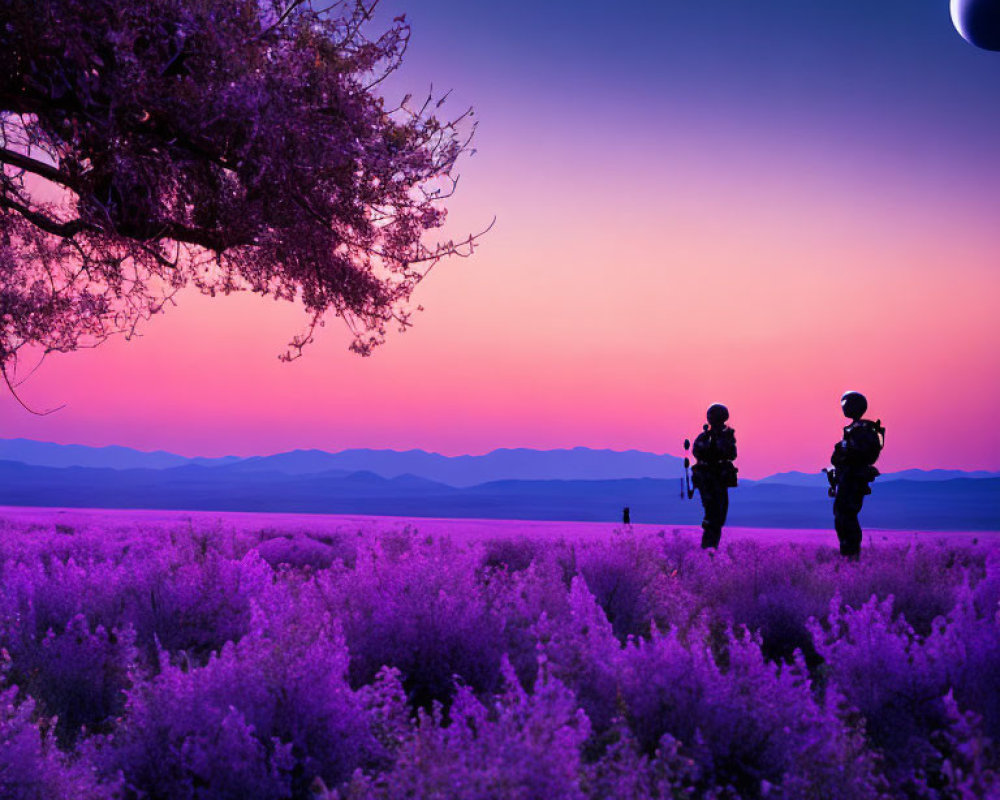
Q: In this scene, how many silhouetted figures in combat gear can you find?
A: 2